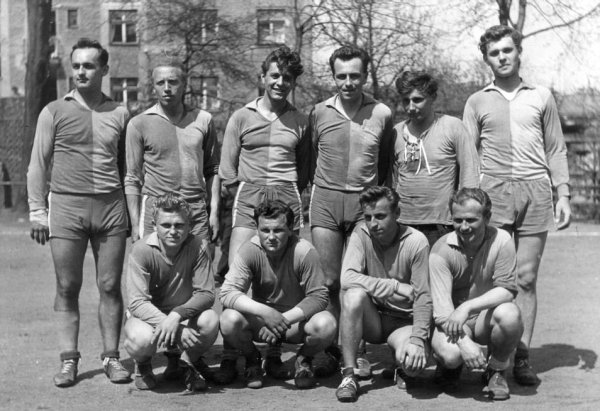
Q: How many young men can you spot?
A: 10